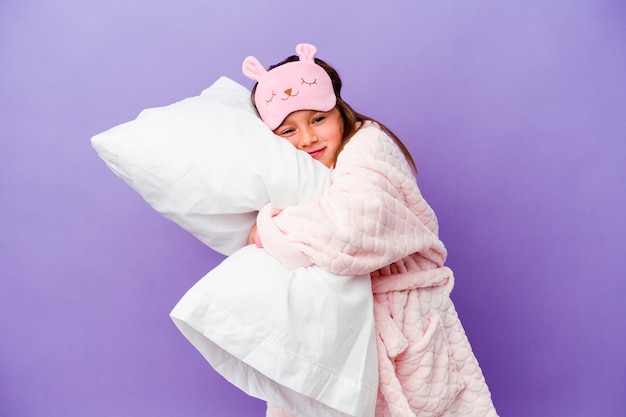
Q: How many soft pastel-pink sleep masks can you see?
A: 1